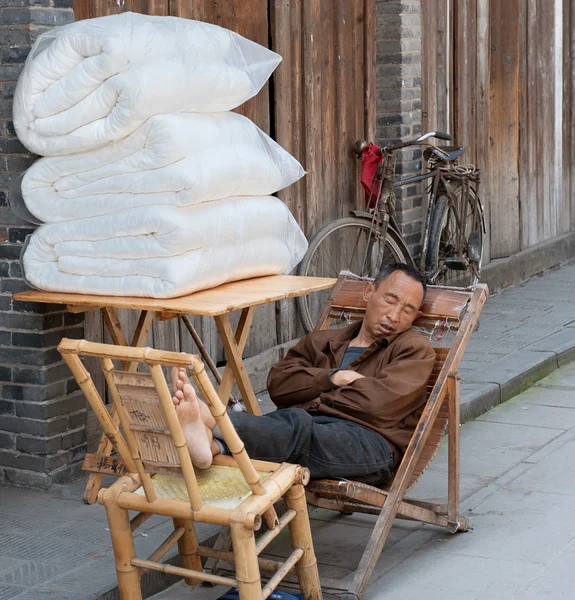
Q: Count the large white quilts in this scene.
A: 3